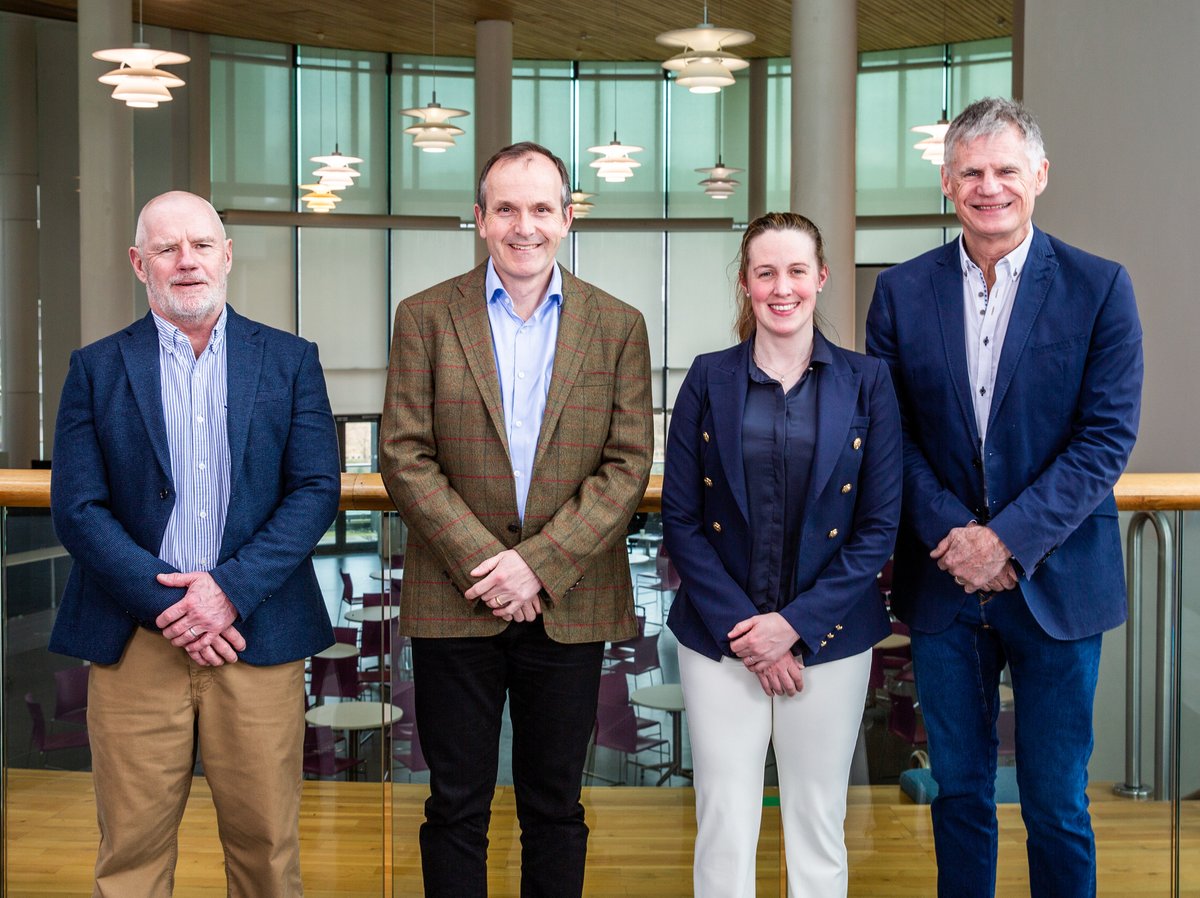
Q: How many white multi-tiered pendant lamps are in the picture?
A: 9